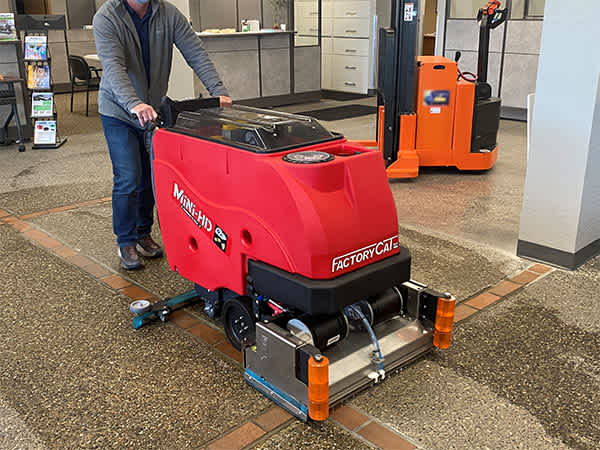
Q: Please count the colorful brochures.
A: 5